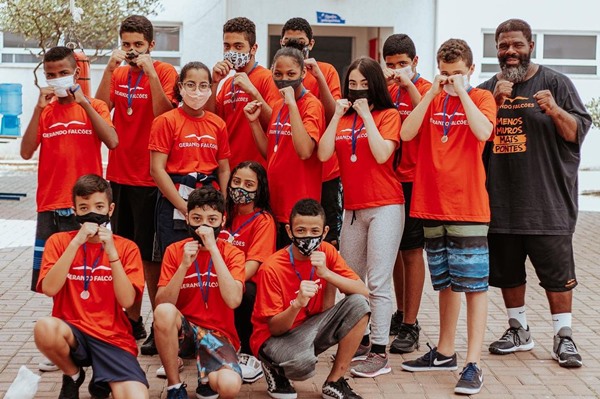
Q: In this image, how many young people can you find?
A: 13